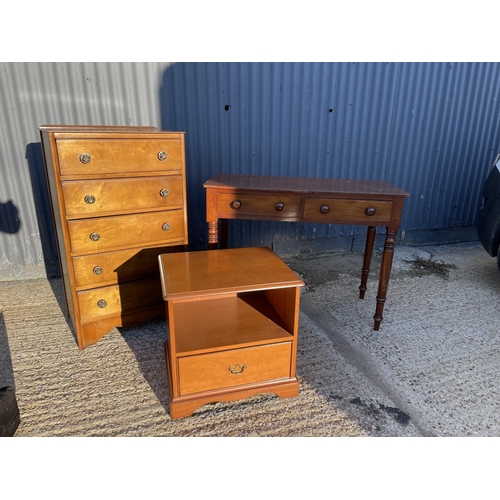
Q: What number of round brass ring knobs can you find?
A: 8